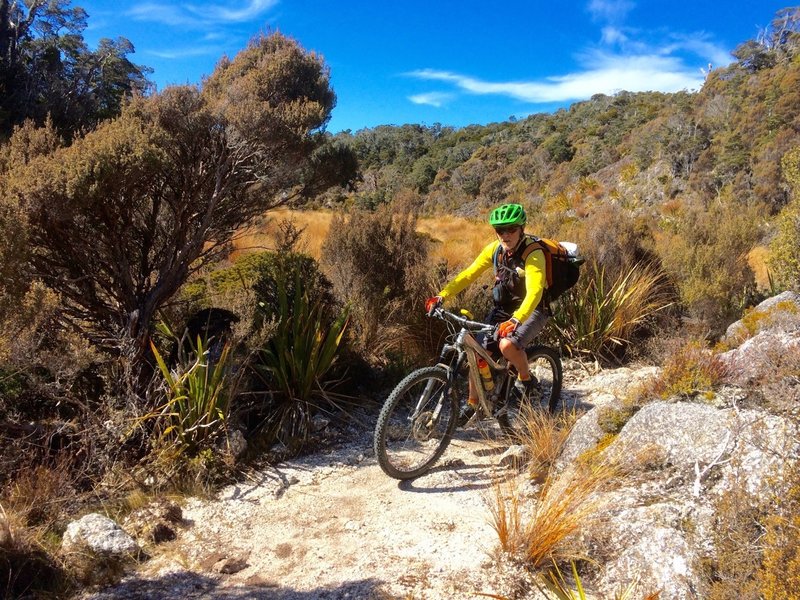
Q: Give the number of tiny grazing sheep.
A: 0